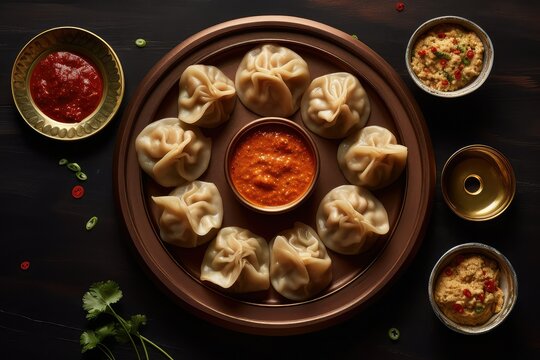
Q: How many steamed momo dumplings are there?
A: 9